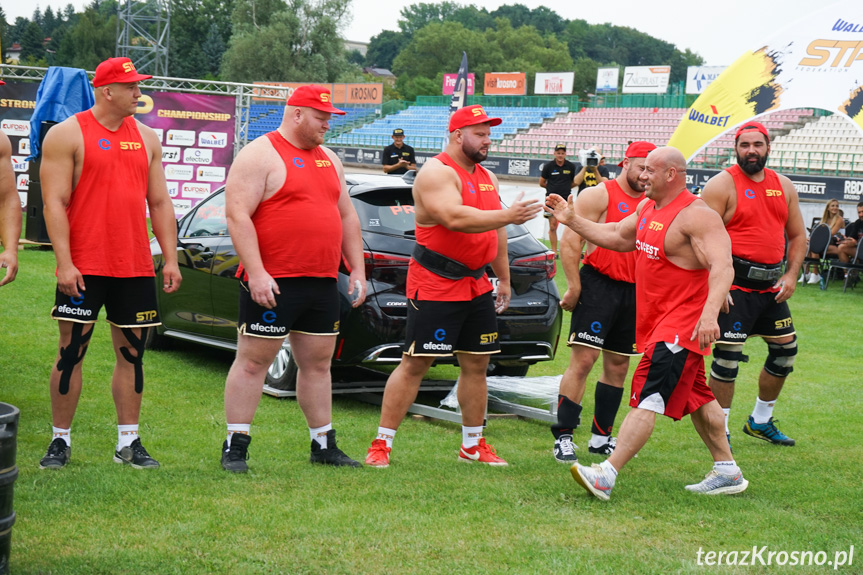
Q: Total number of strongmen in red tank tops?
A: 6